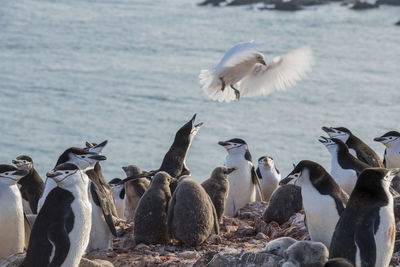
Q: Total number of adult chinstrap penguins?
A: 14